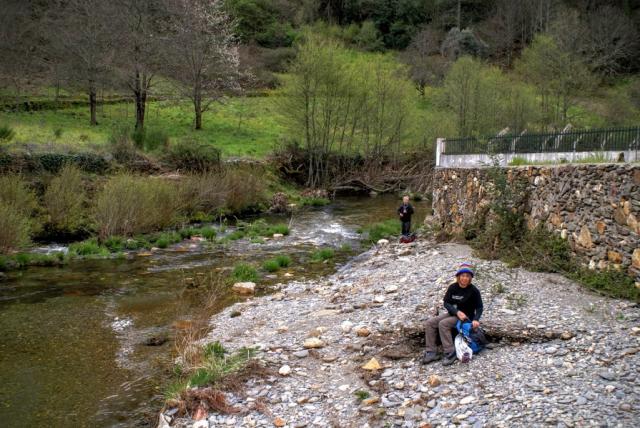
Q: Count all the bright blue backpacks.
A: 1